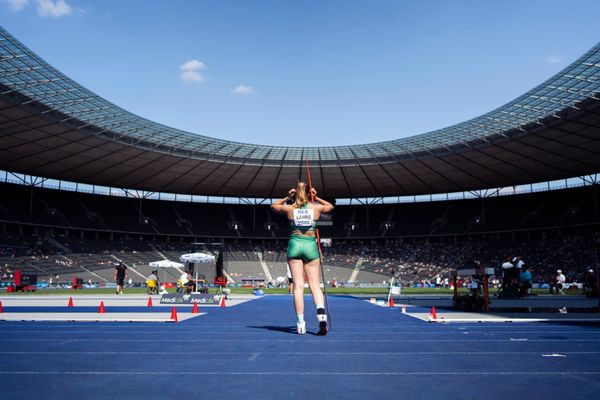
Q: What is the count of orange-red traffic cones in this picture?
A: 9